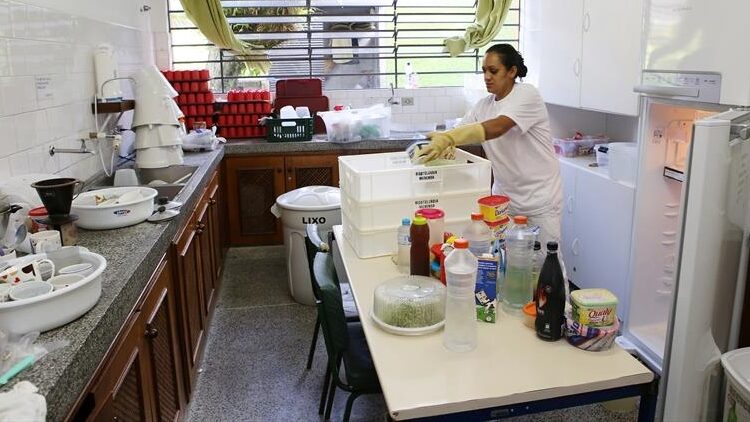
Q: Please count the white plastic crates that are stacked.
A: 3